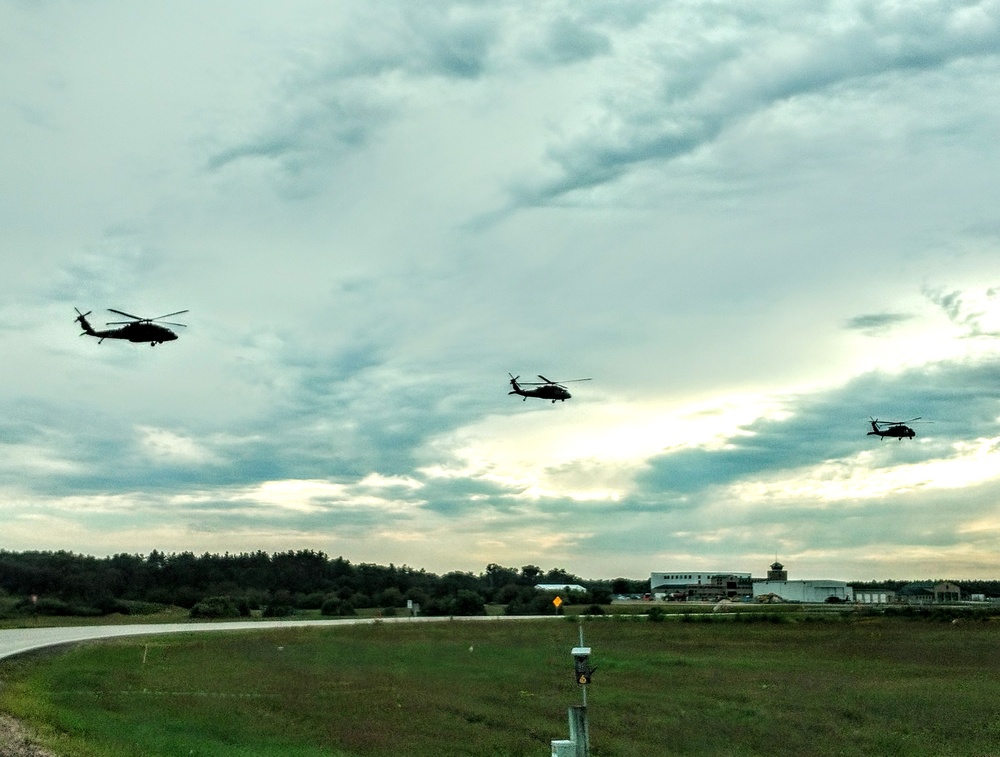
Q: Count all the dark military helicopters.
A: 3